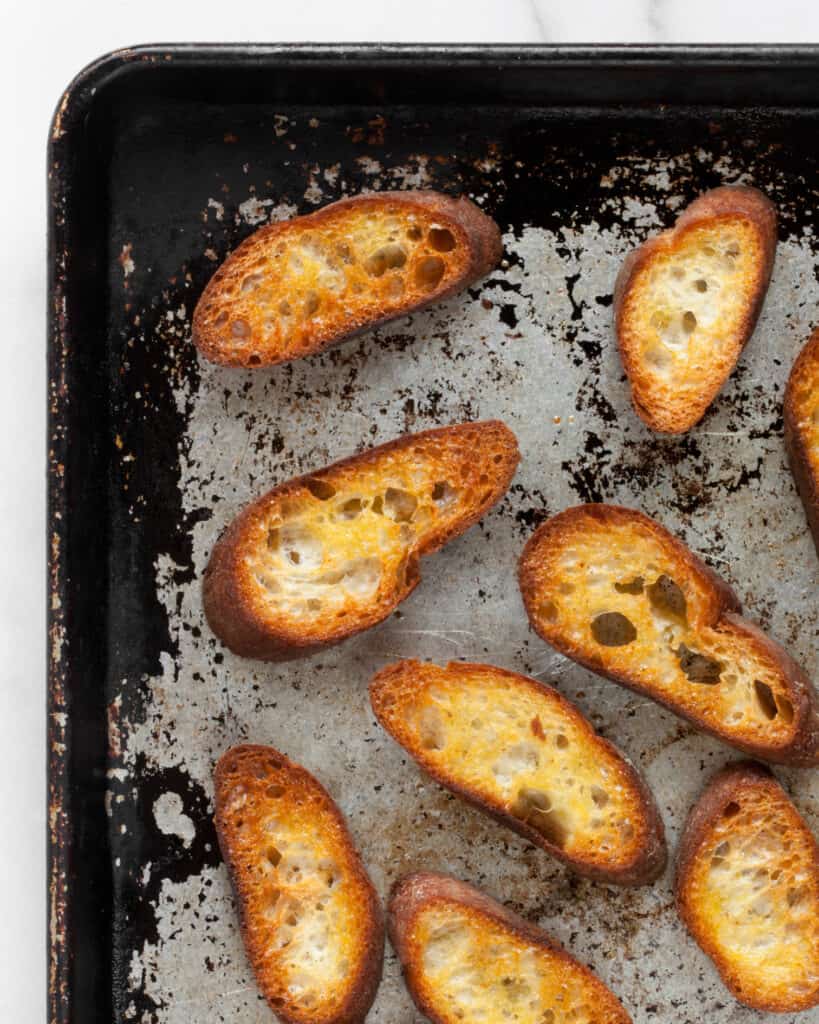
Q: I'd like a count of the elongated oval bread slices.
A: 9